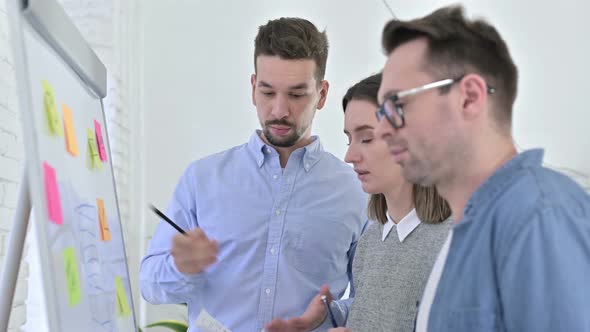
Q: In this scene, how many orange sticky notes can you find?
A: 2